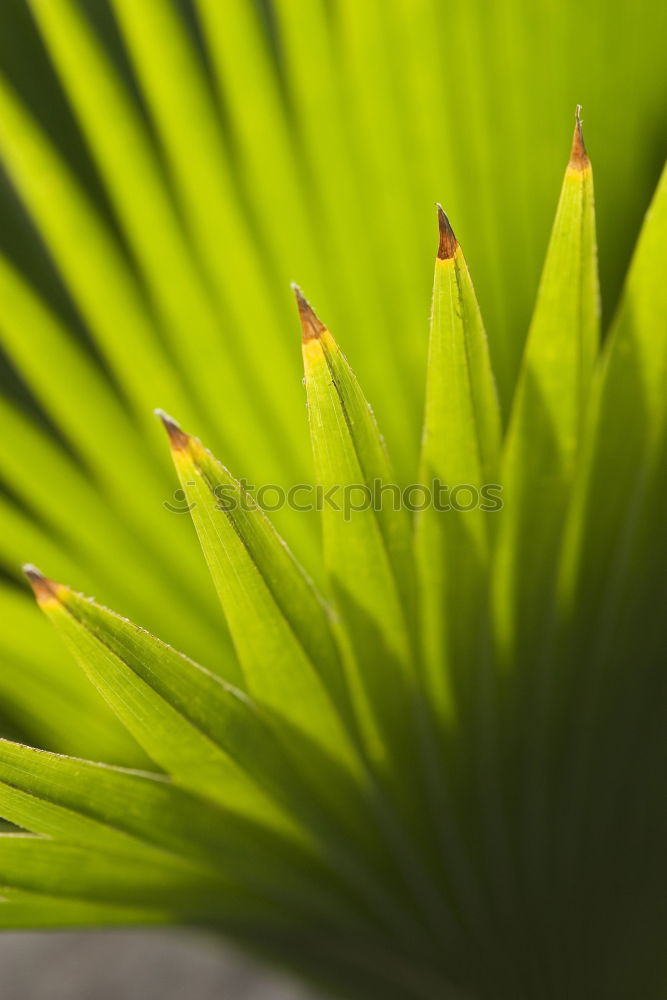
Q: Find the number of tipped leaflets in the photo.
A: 5